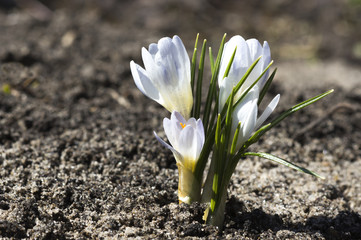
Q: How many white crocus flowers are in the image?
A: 4